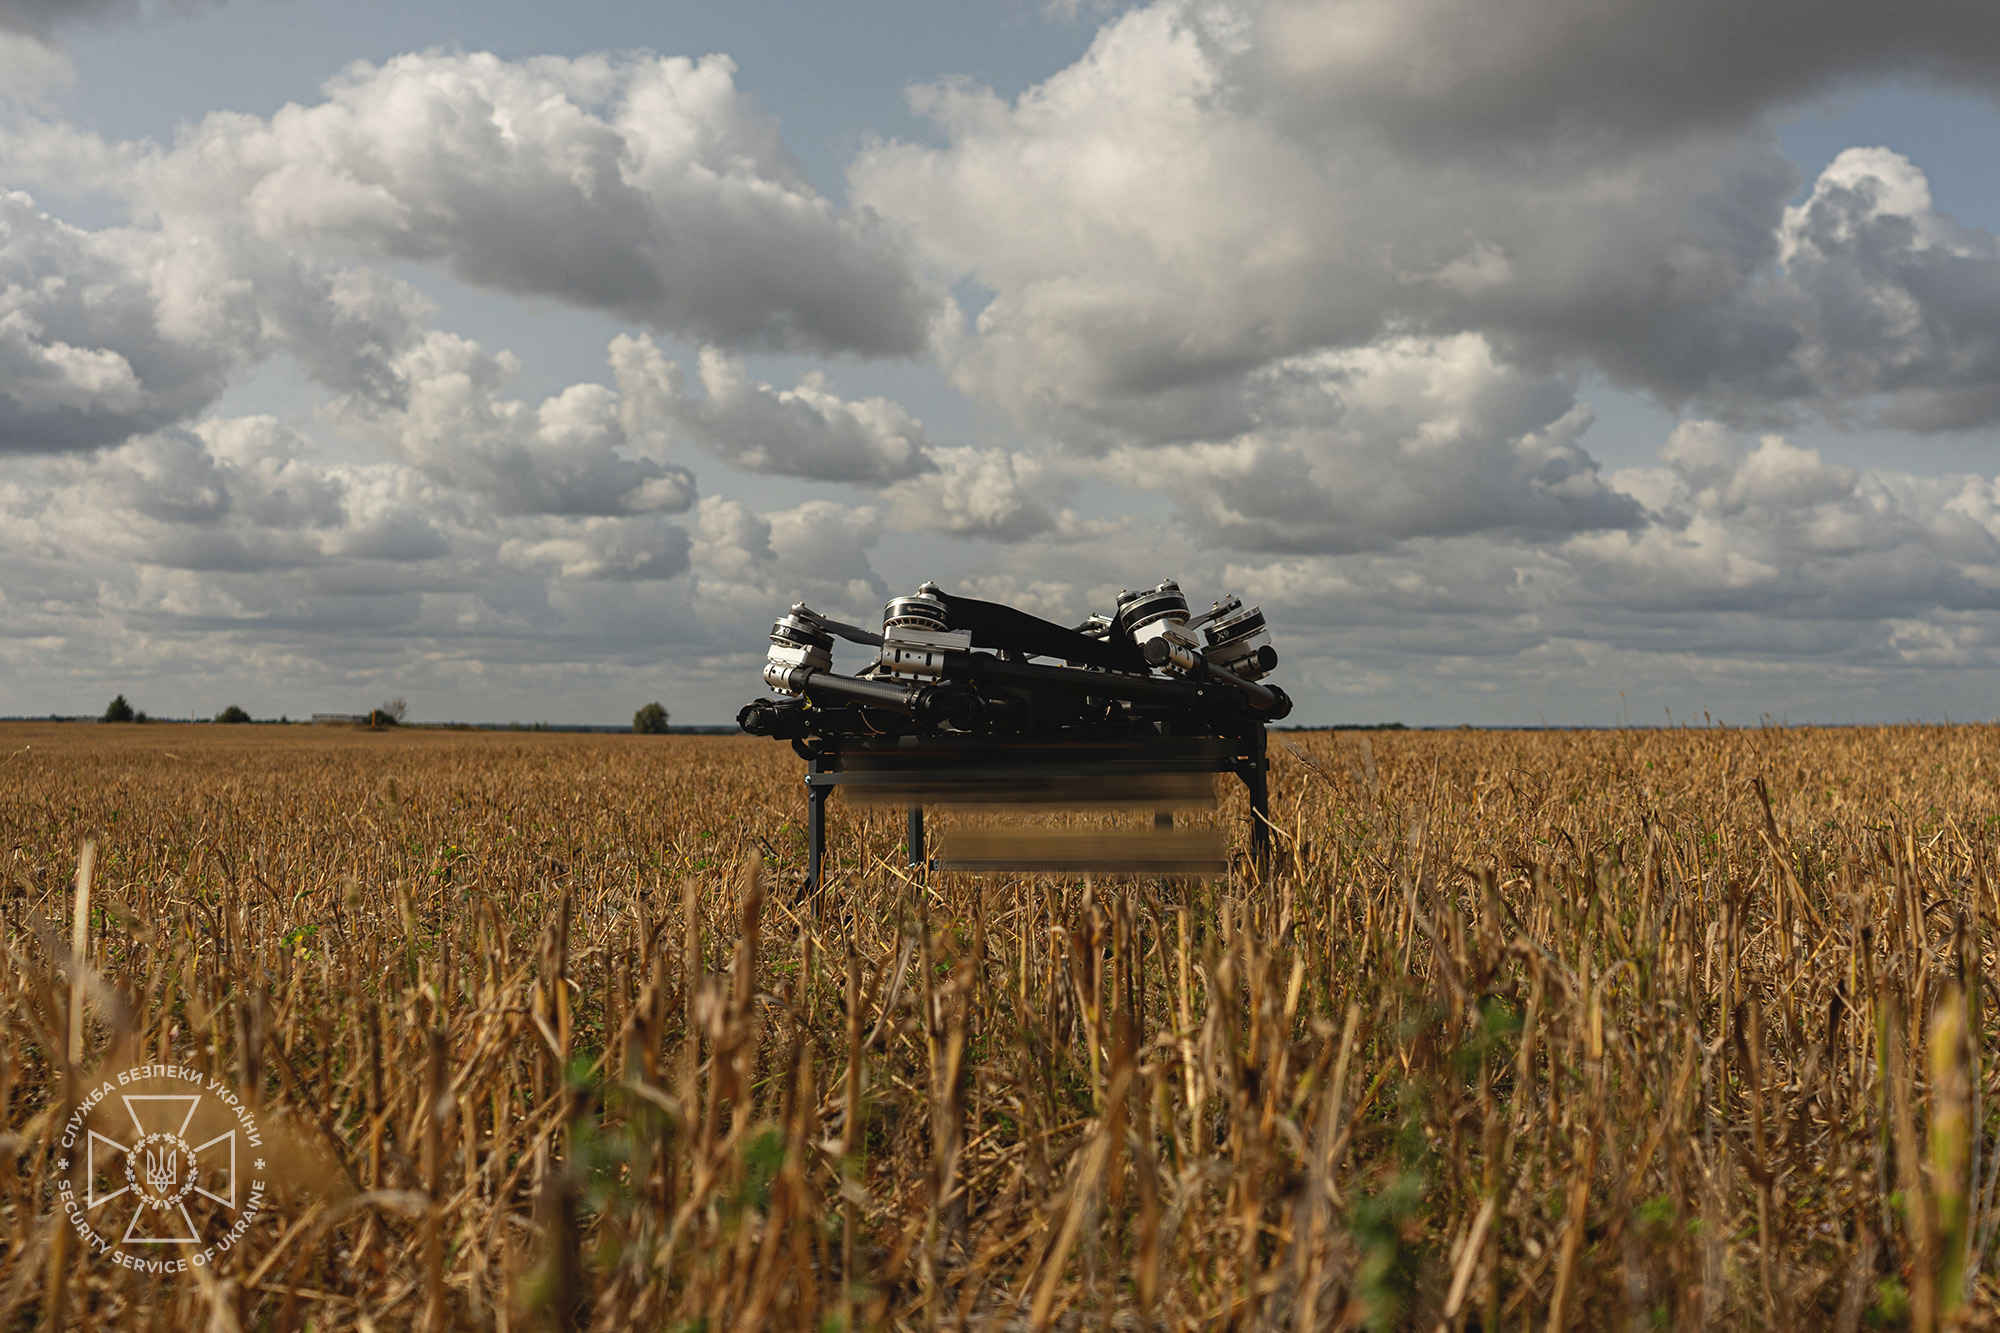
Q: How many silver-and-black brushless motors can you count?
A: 4